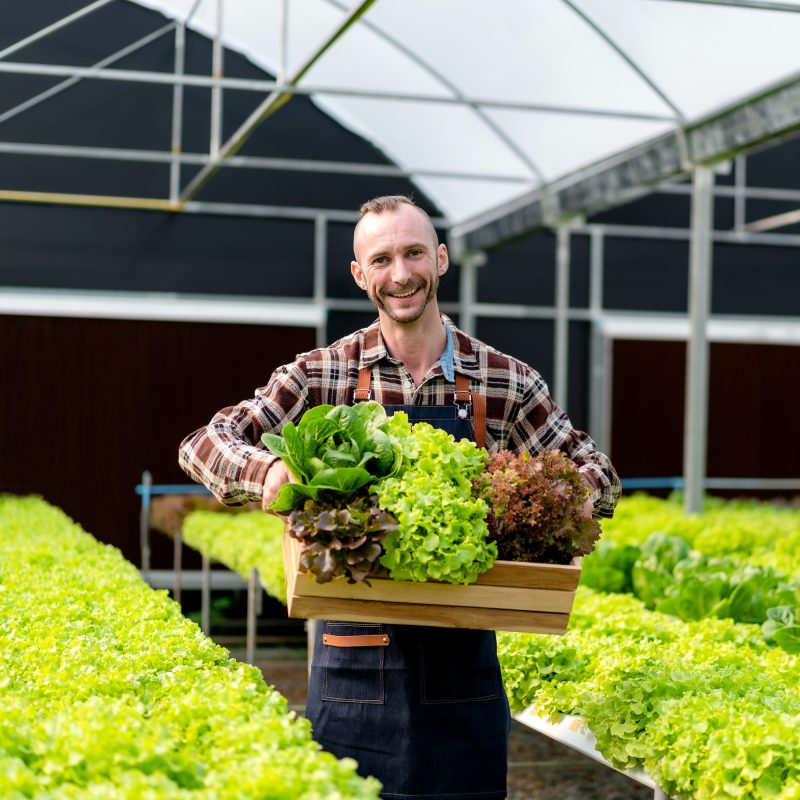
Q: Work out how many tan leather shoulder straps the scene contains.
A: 2